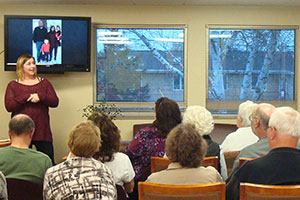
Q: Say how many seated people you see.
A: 9